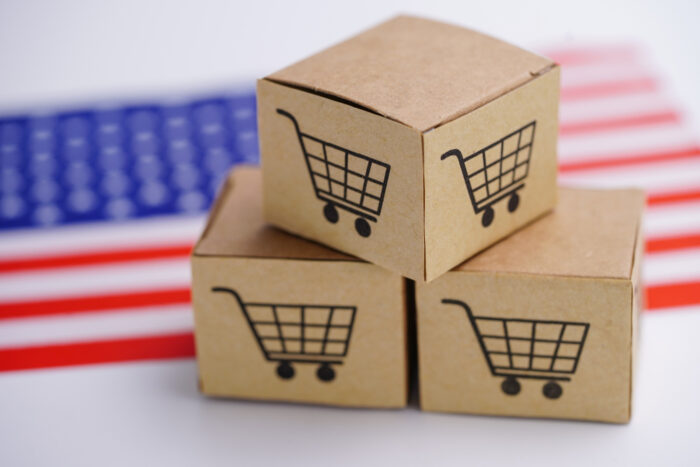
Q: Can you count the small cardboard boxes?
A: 3